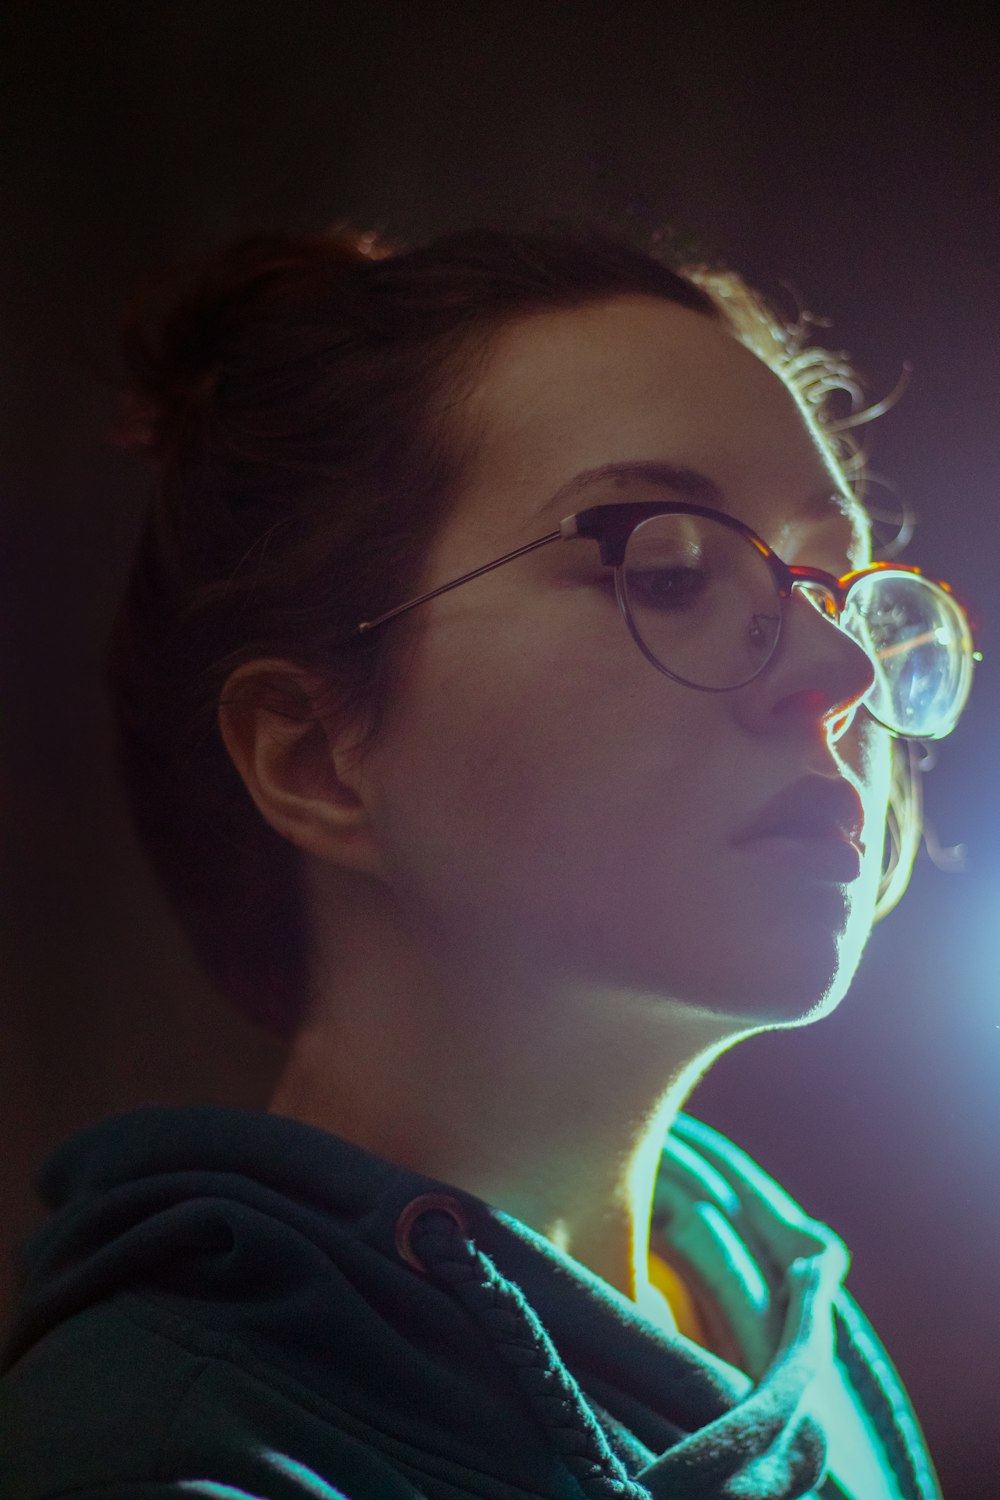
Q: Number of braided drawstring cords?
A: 1